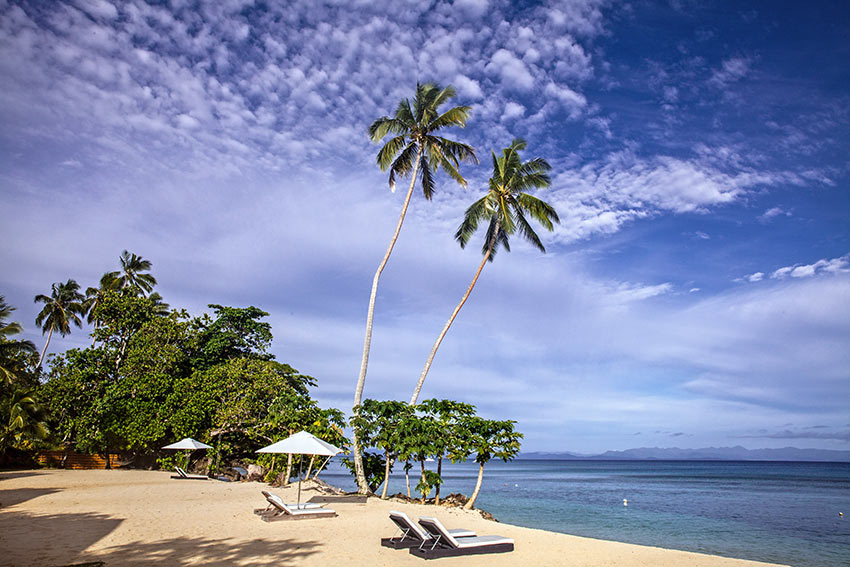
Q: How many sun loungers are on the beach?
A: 6